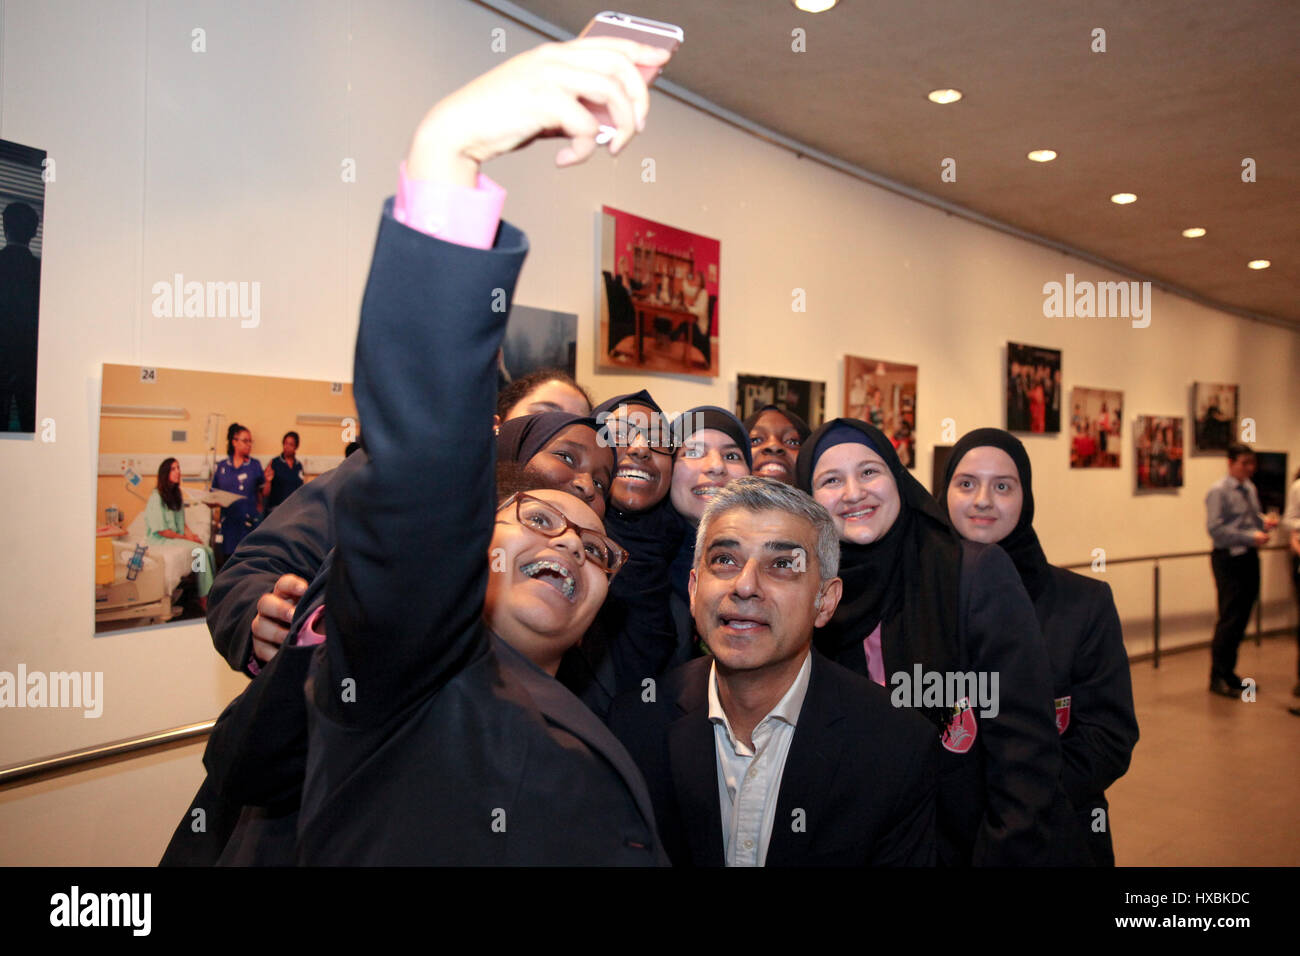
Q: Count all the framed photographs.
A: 12